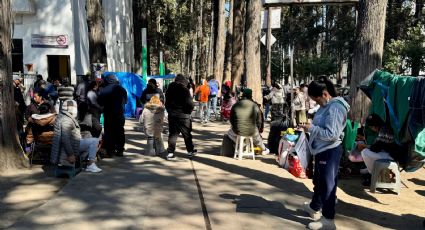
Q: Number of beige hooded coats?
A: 1